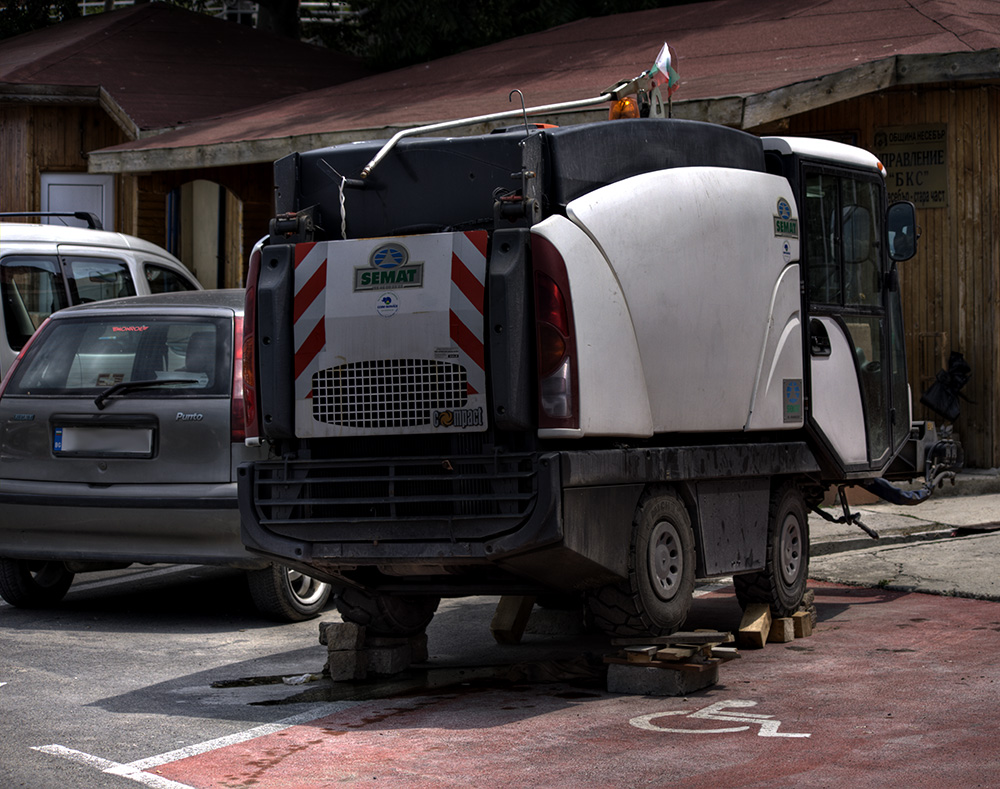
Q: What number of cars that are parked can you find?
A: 2